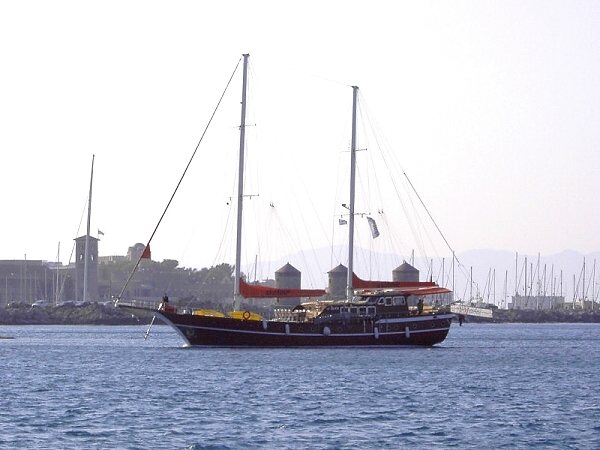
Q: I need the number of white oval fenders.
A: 5